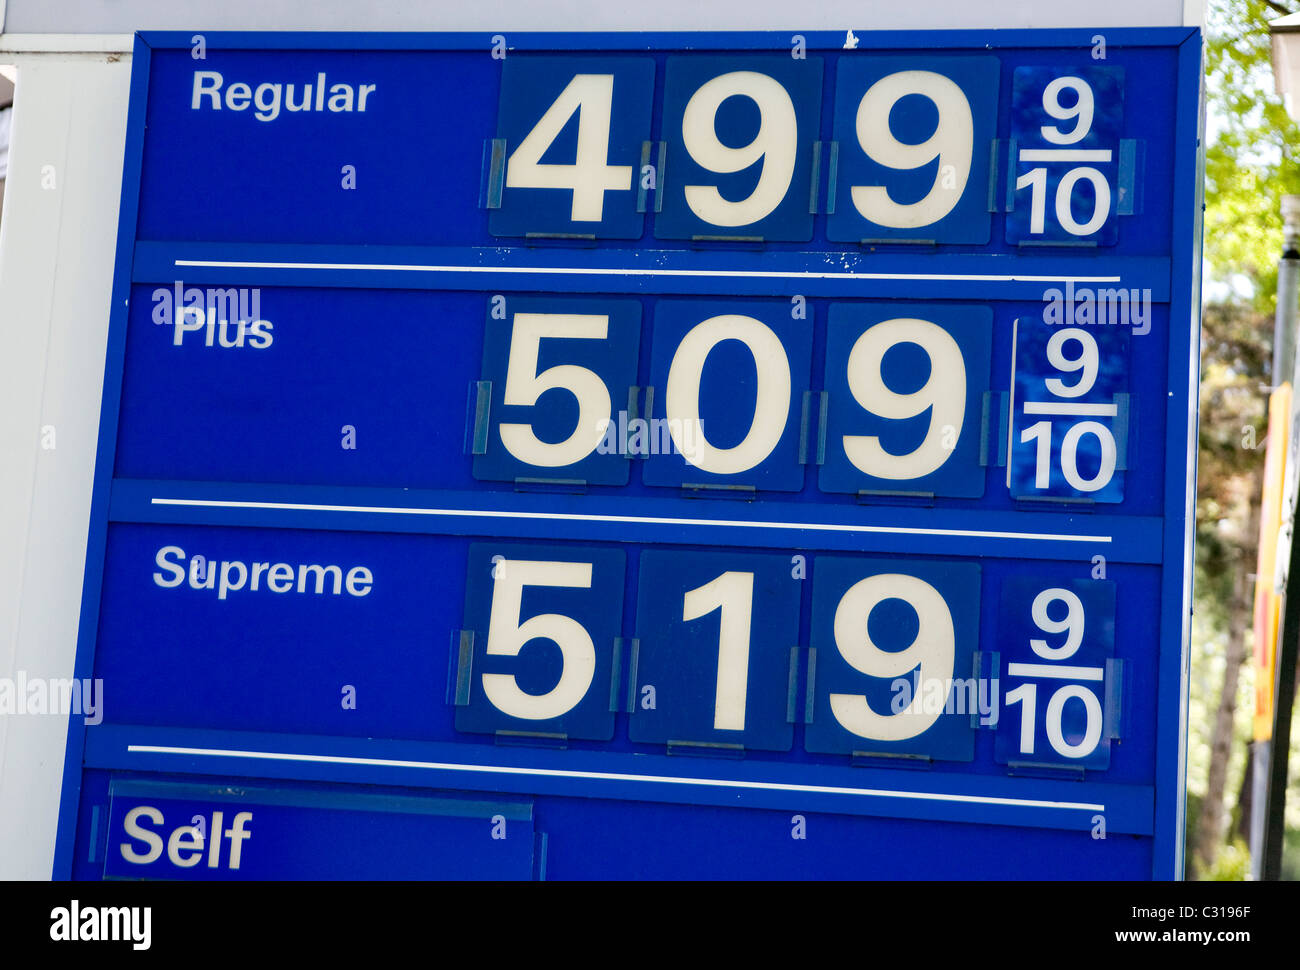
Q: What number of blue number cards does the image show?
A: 12